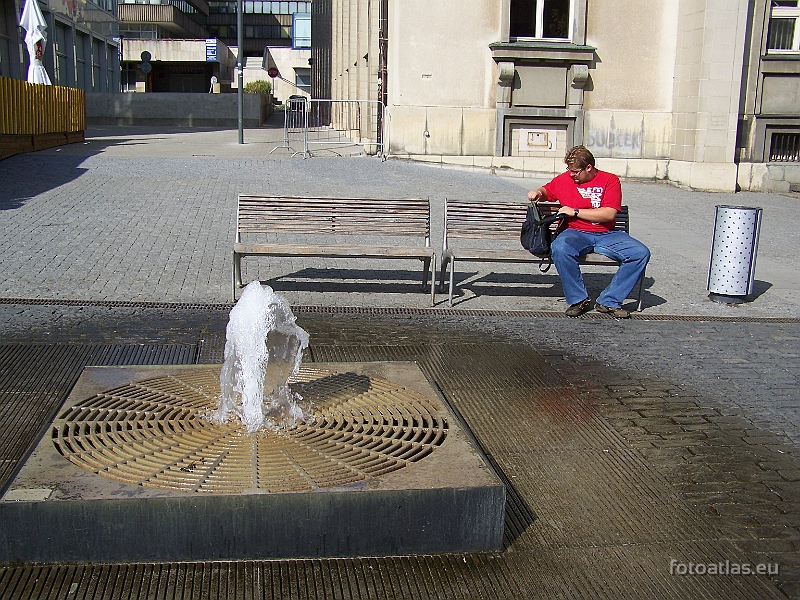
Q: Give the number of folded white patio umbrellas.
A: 1